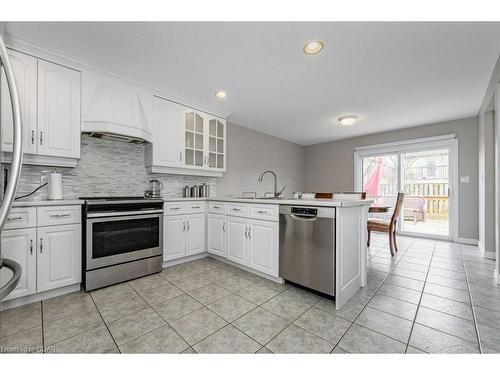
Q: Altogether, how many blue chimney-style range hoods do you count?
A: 0